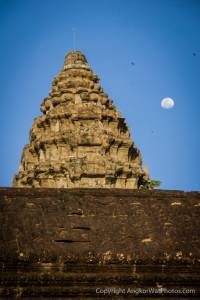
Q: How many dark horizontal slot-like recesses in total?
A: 3